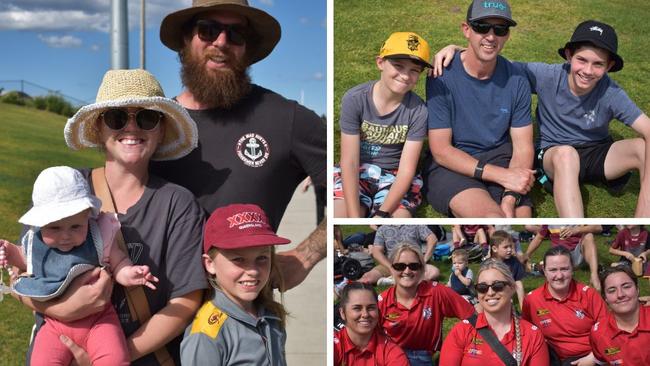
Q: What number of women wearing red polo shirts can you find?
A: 5